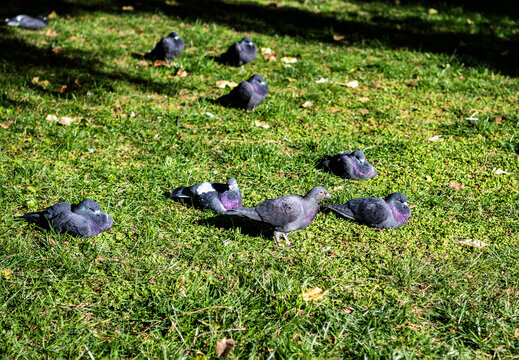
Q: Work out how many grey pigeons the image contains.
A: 9